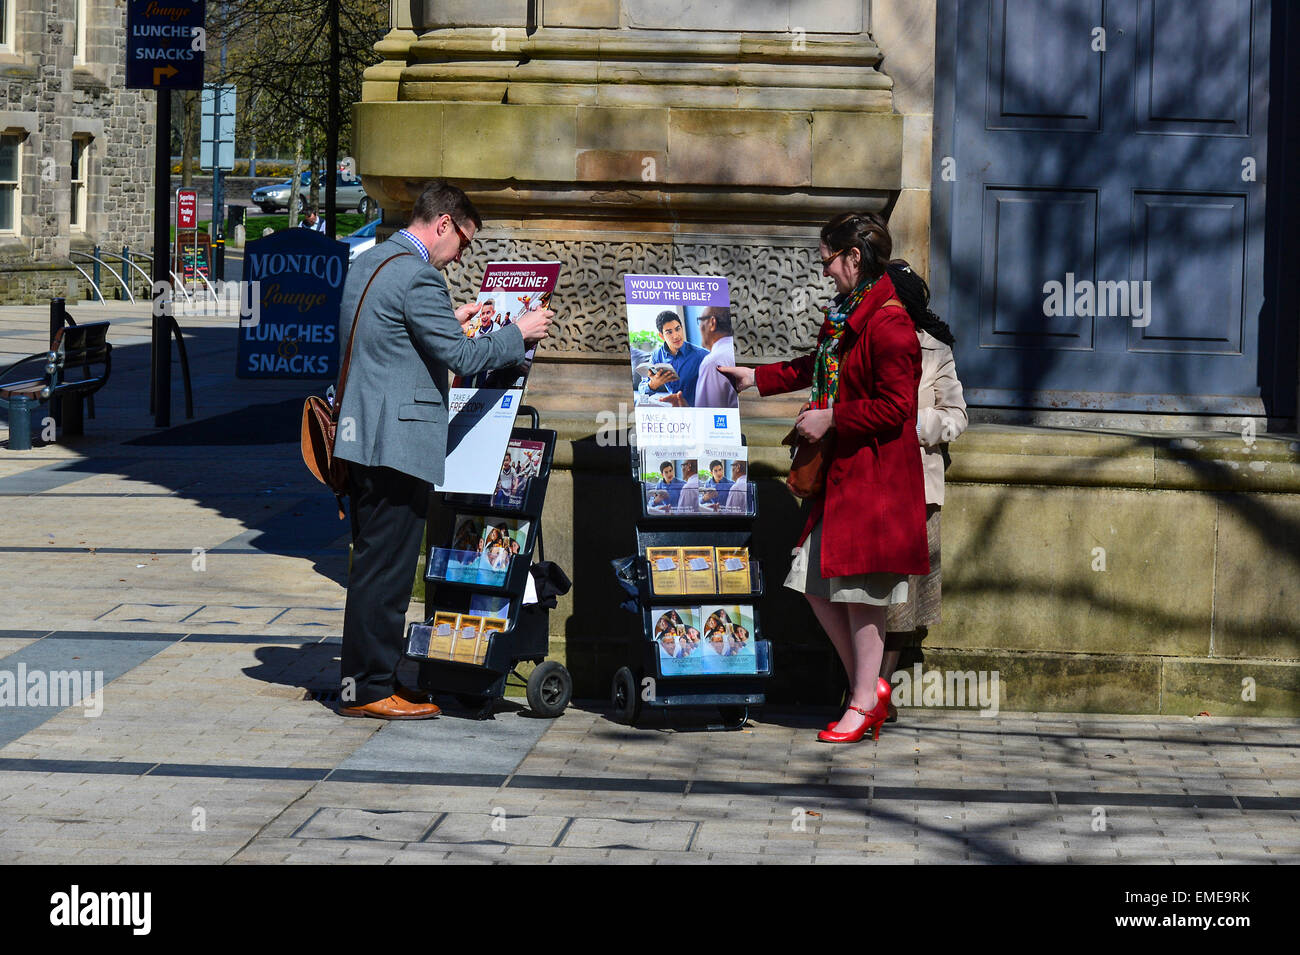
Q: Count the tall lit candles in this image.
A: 0